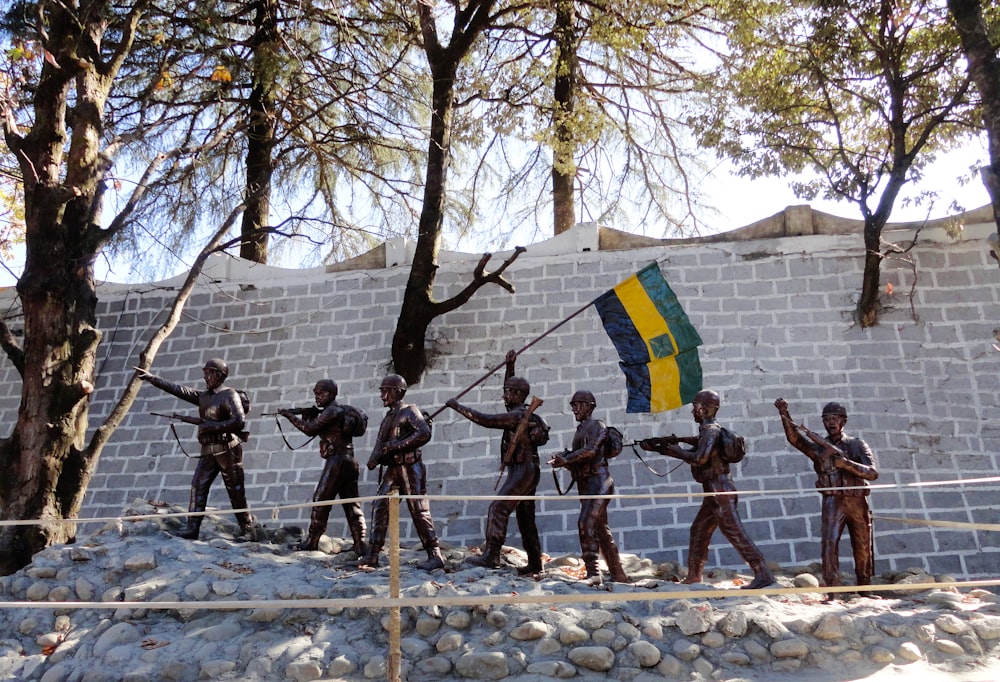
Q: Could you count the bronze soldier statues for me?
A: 7